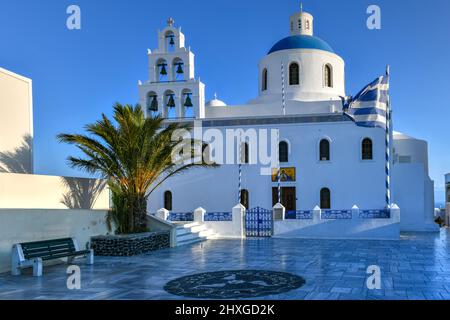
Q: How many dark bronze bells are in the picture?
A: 6